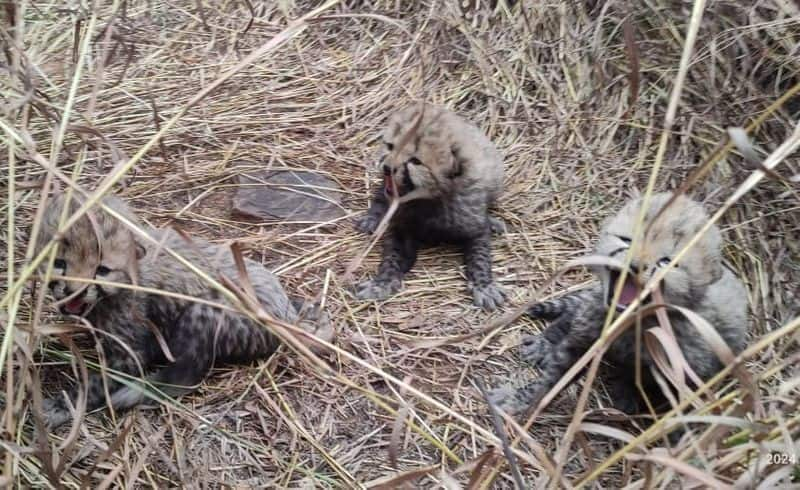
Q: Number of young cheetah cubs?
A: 3